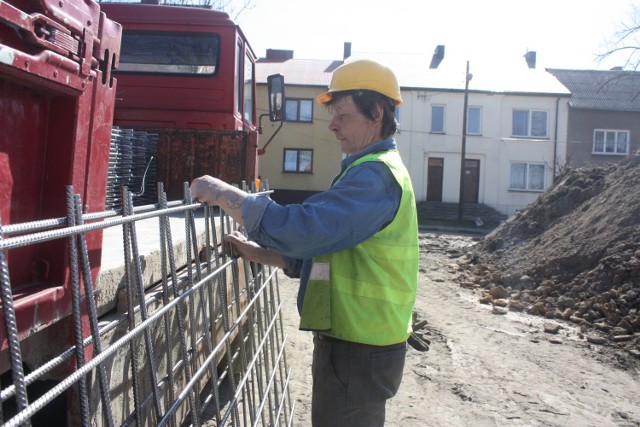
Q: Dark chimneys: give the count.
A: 4